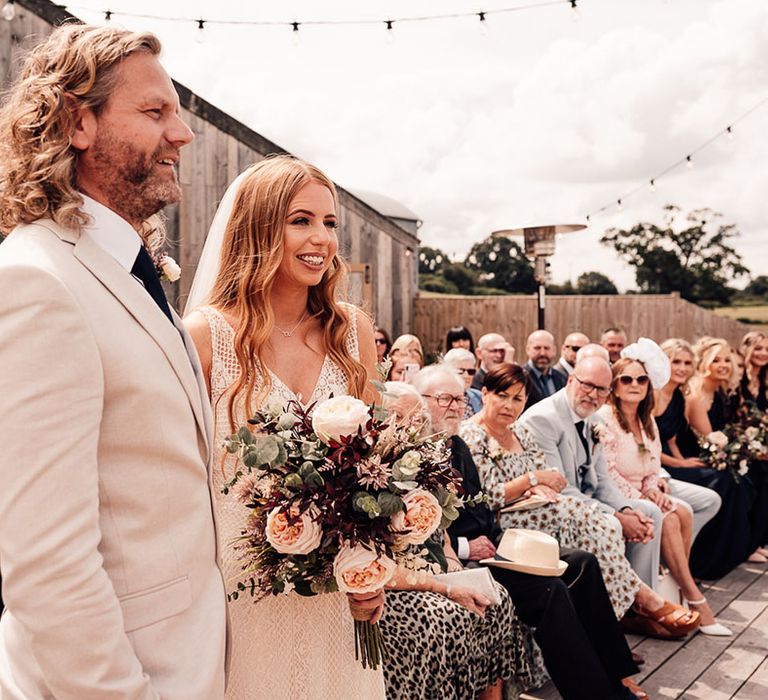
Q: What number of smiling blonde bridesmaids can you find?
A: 3